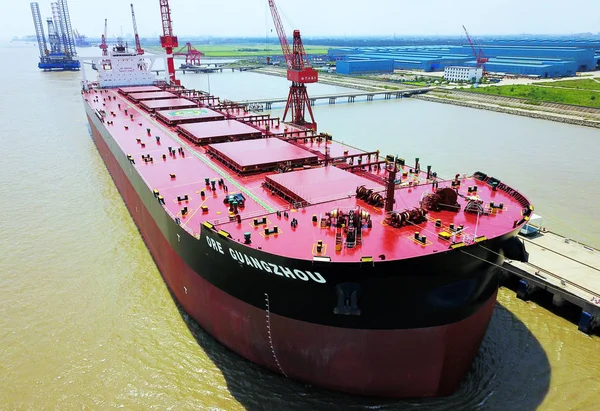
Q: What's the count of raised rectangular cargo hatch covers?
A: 7